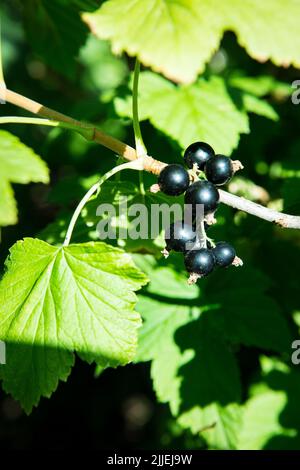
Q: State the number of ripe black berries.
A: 7